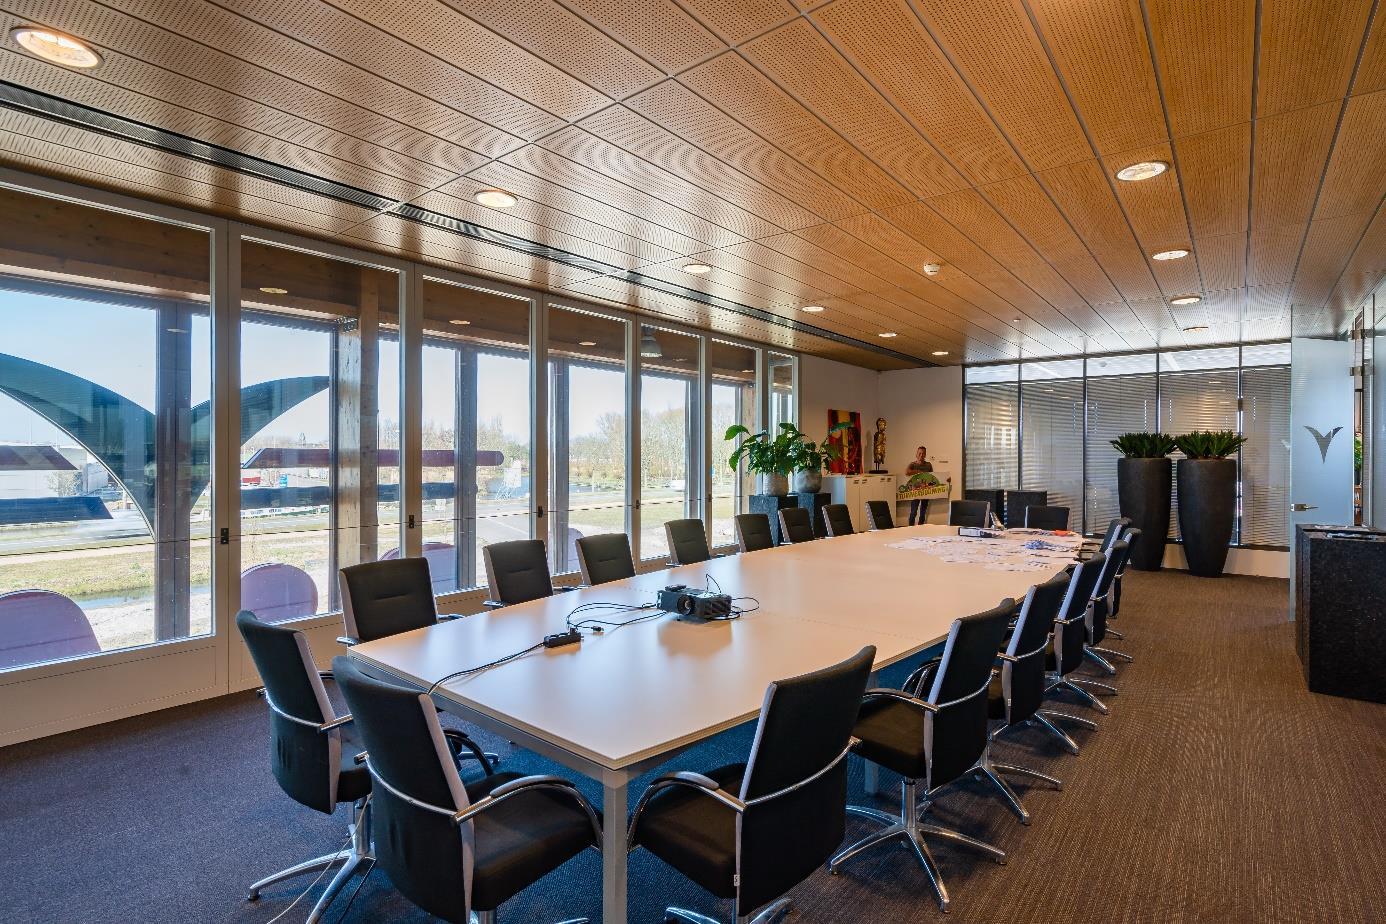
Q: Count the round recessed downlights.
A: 10